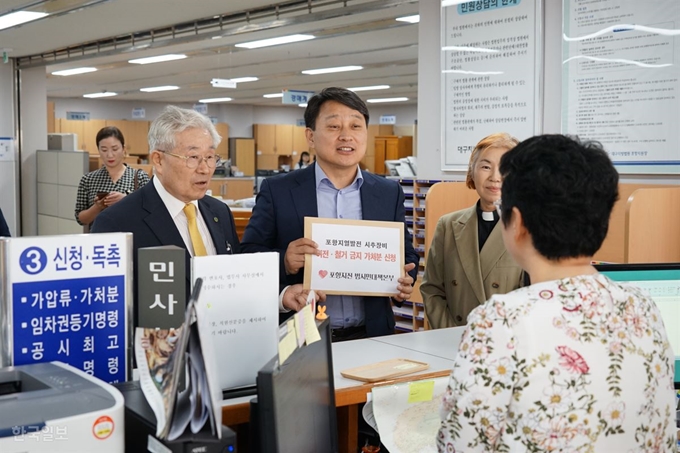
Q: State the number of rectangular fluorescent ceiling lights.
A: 14